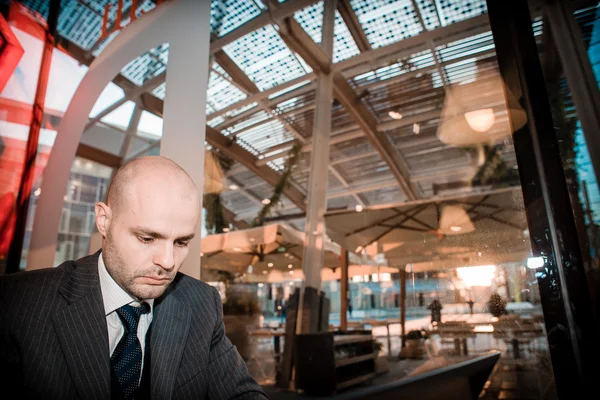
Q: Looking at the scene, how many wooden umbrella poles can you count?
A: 2